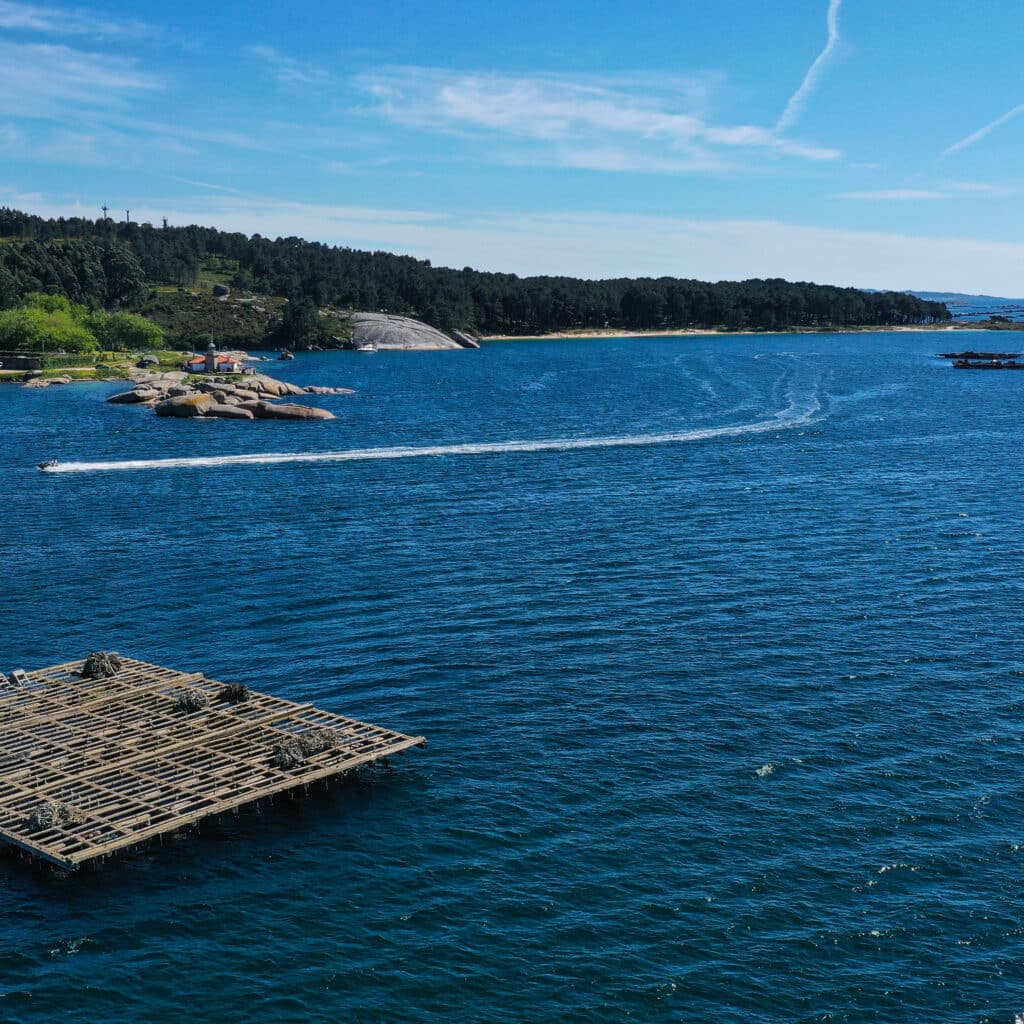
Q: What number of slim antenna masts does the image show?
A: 3